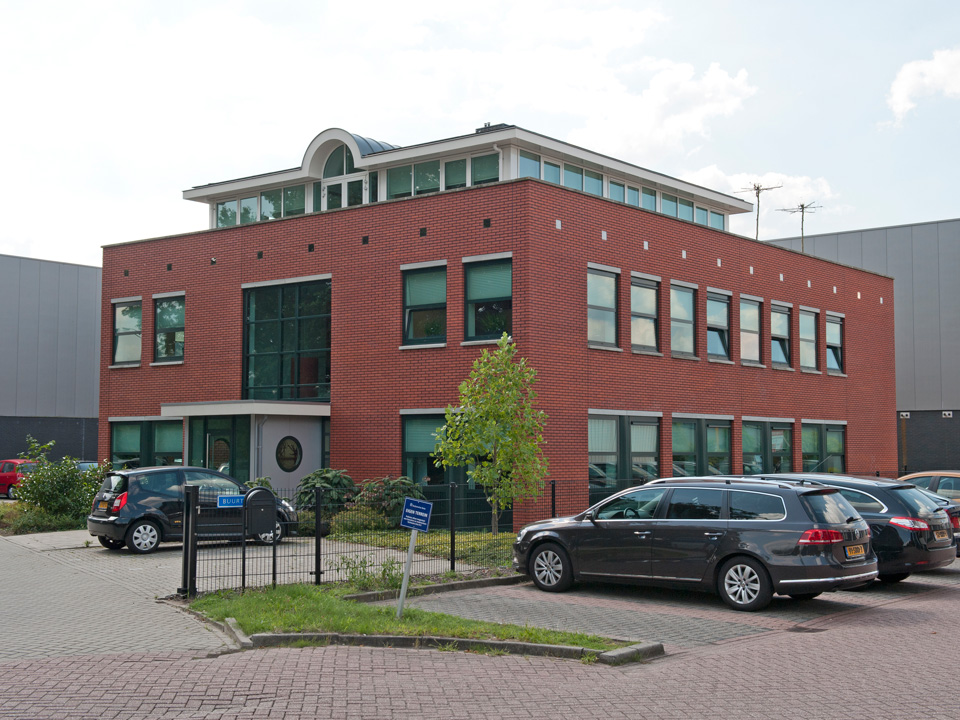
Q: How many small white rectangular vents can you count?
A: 11